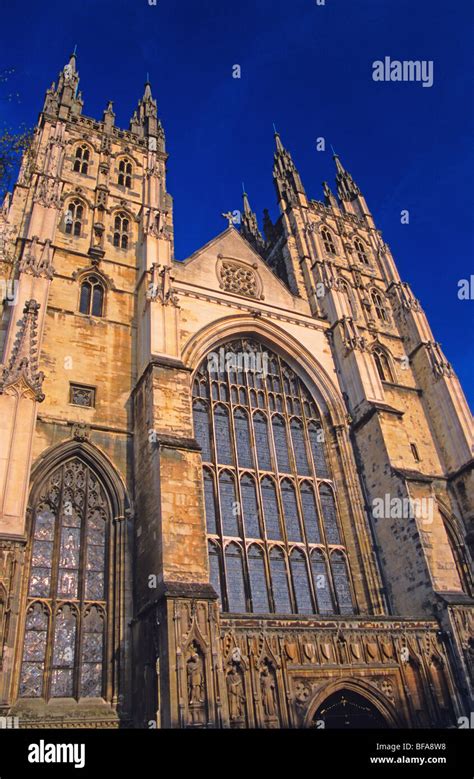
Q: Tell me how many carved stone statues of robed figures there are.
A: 3